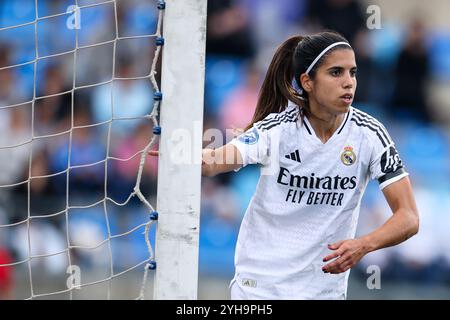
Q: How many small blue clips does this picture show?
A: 6